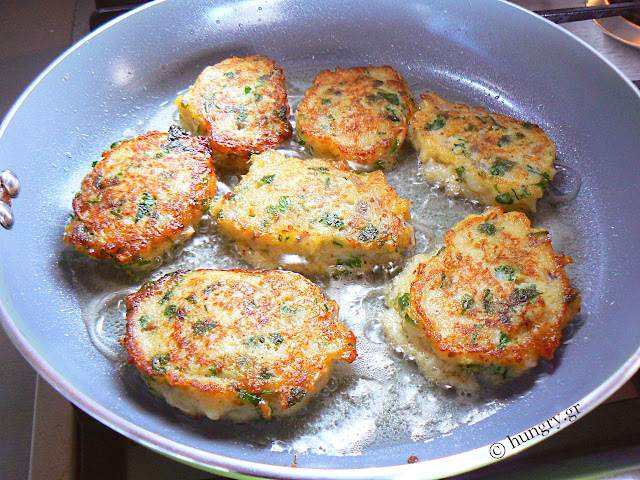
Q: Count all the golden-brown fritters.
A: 7